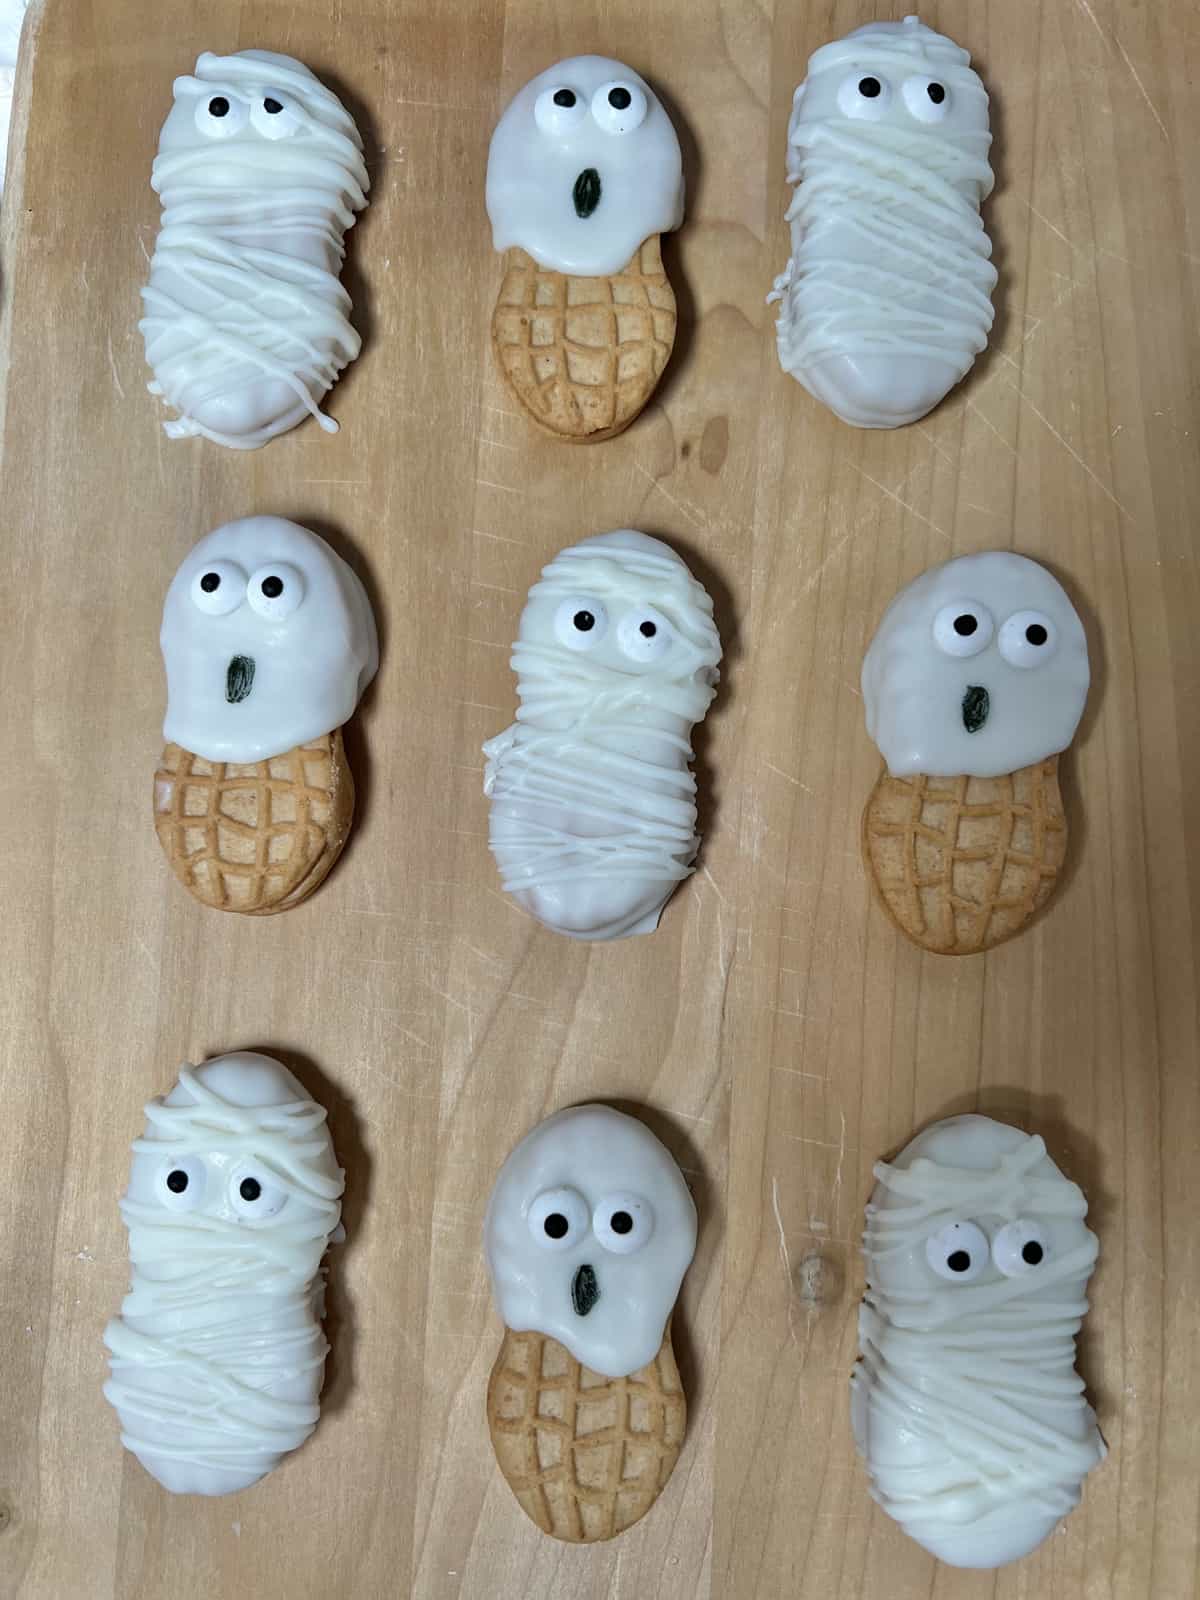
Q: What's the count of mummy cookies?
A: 5